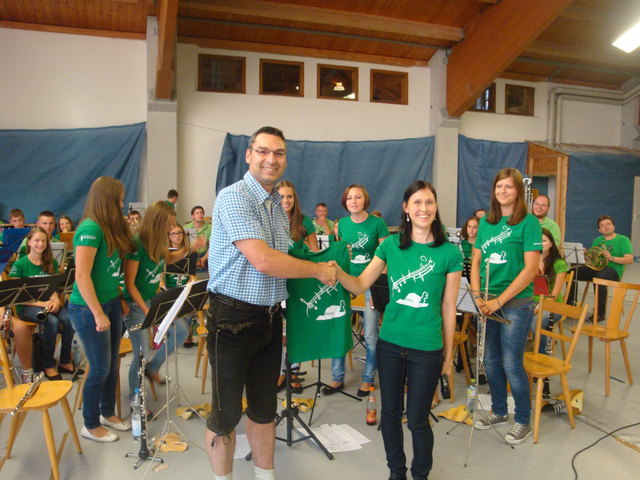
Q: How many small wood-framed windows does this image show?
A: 6